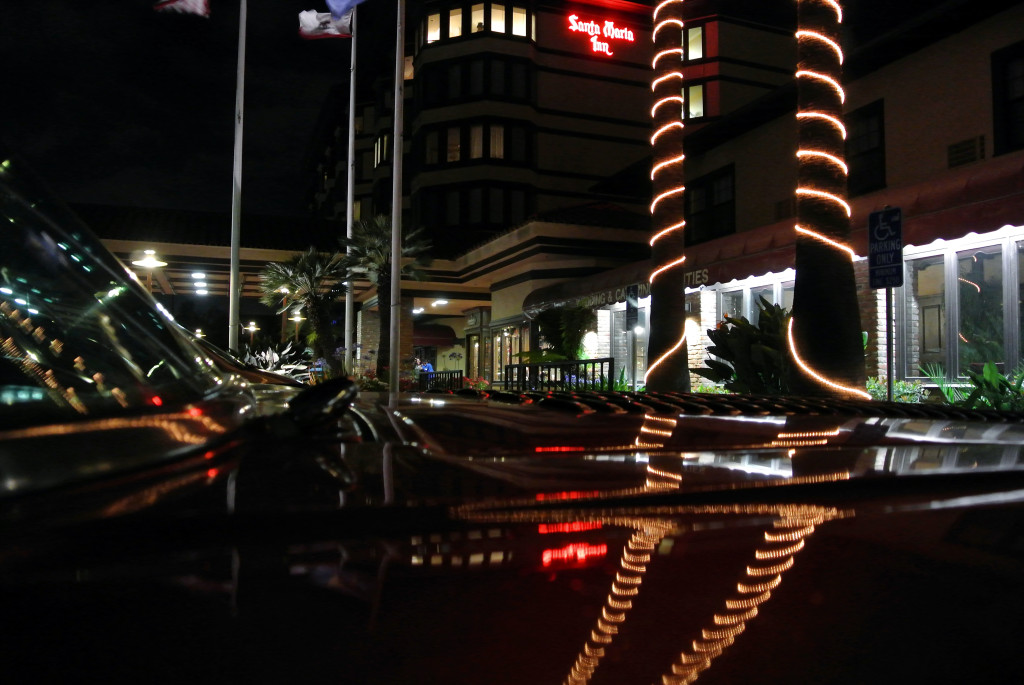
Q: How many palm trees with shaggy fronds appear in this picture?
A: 2